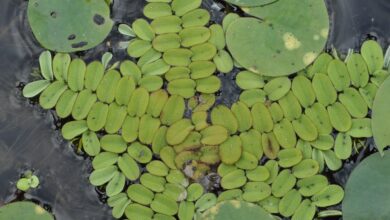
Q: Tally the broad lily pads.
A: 7